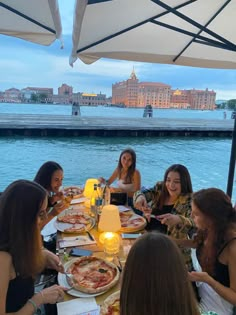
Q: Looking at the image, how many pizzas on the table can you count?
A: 5